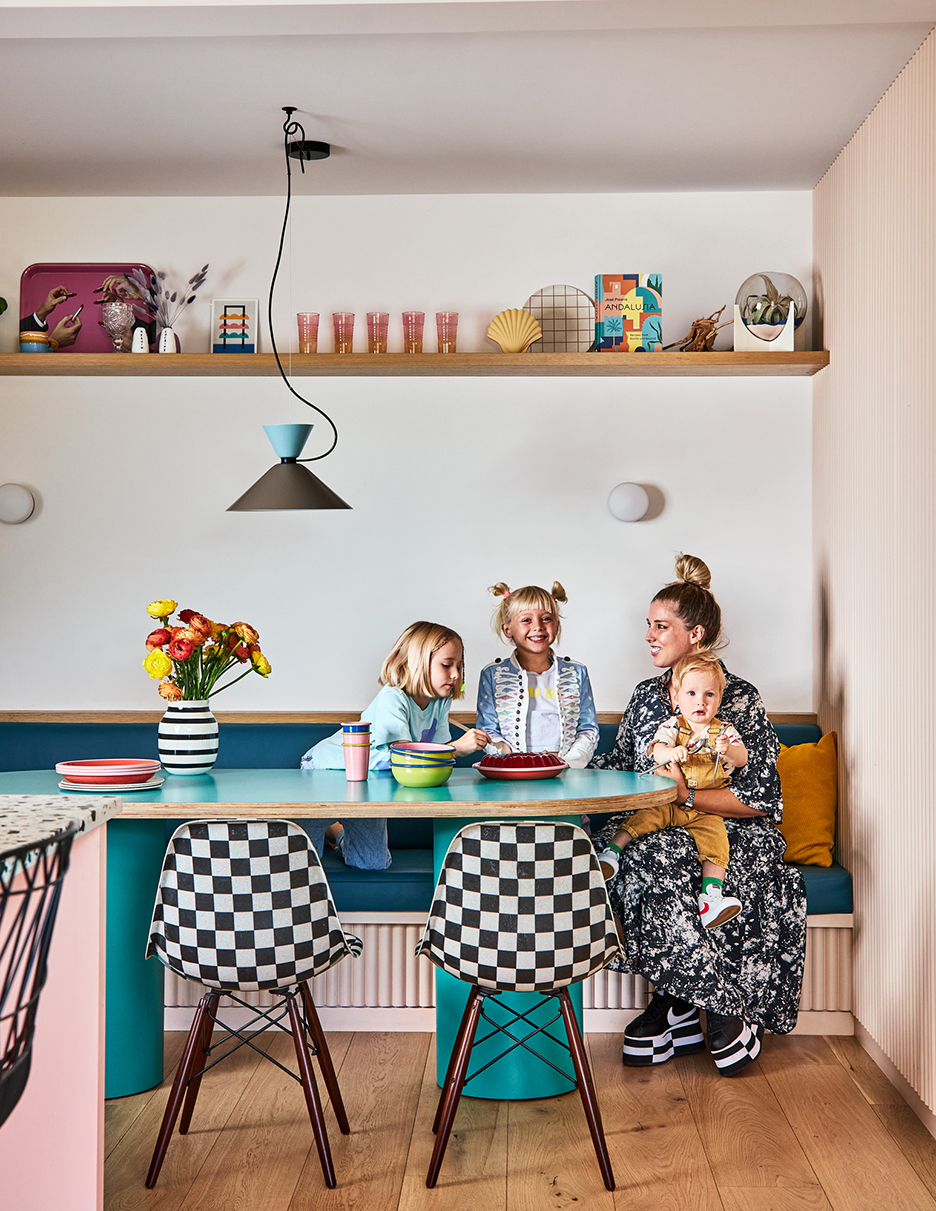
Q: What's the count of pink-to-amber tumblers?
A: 5